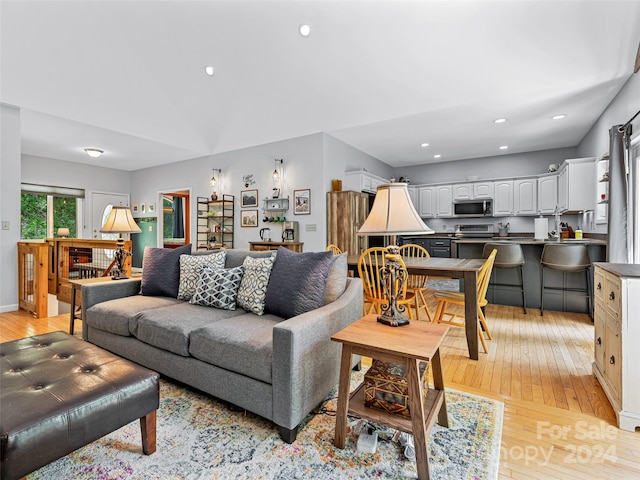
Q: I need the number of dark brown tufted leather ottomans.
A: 1